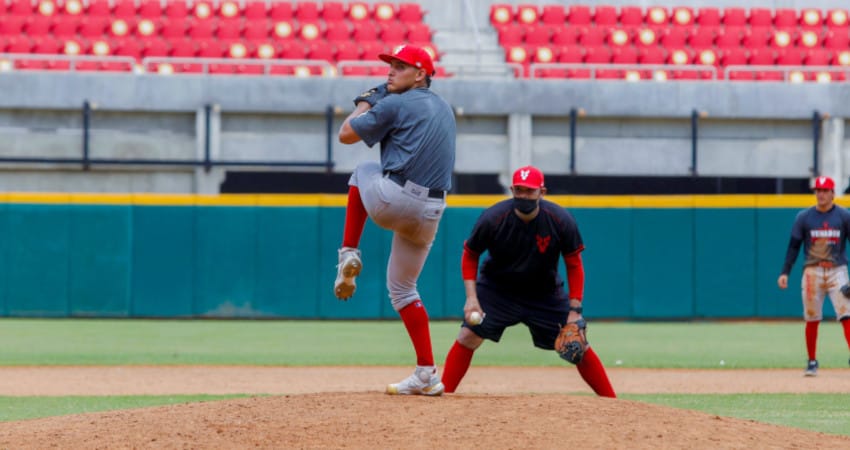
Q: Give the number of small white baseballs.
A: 1